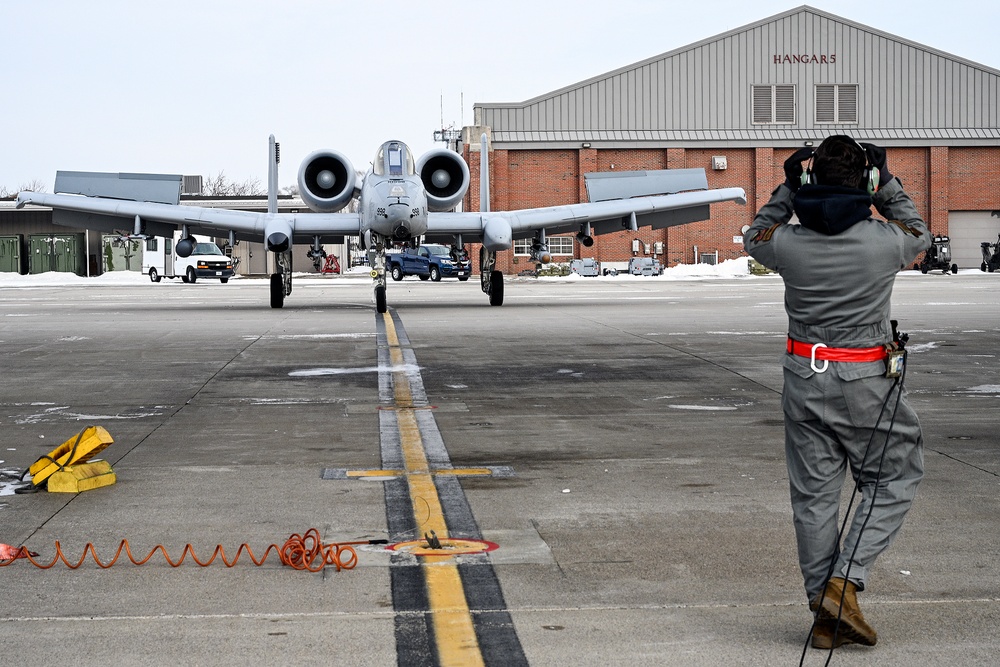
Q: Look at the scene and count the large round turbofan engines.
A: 2